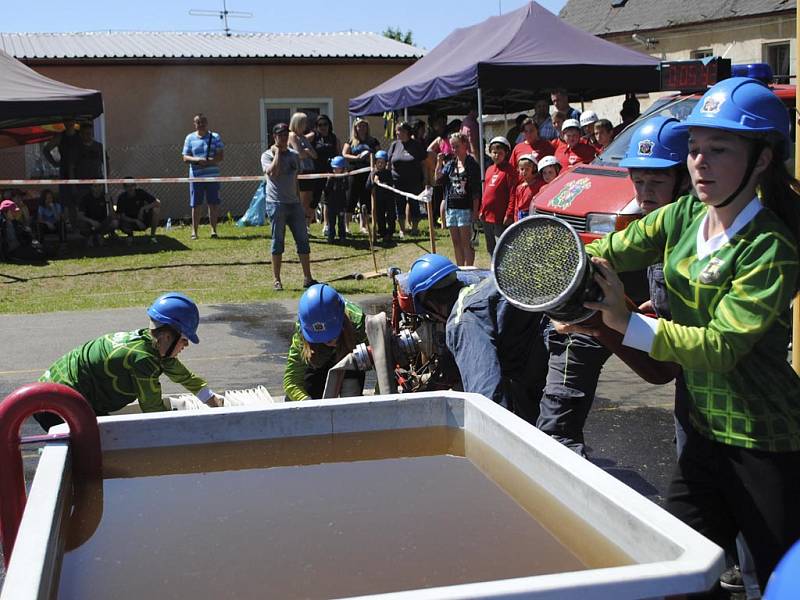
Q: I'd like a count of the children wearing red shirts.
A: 8